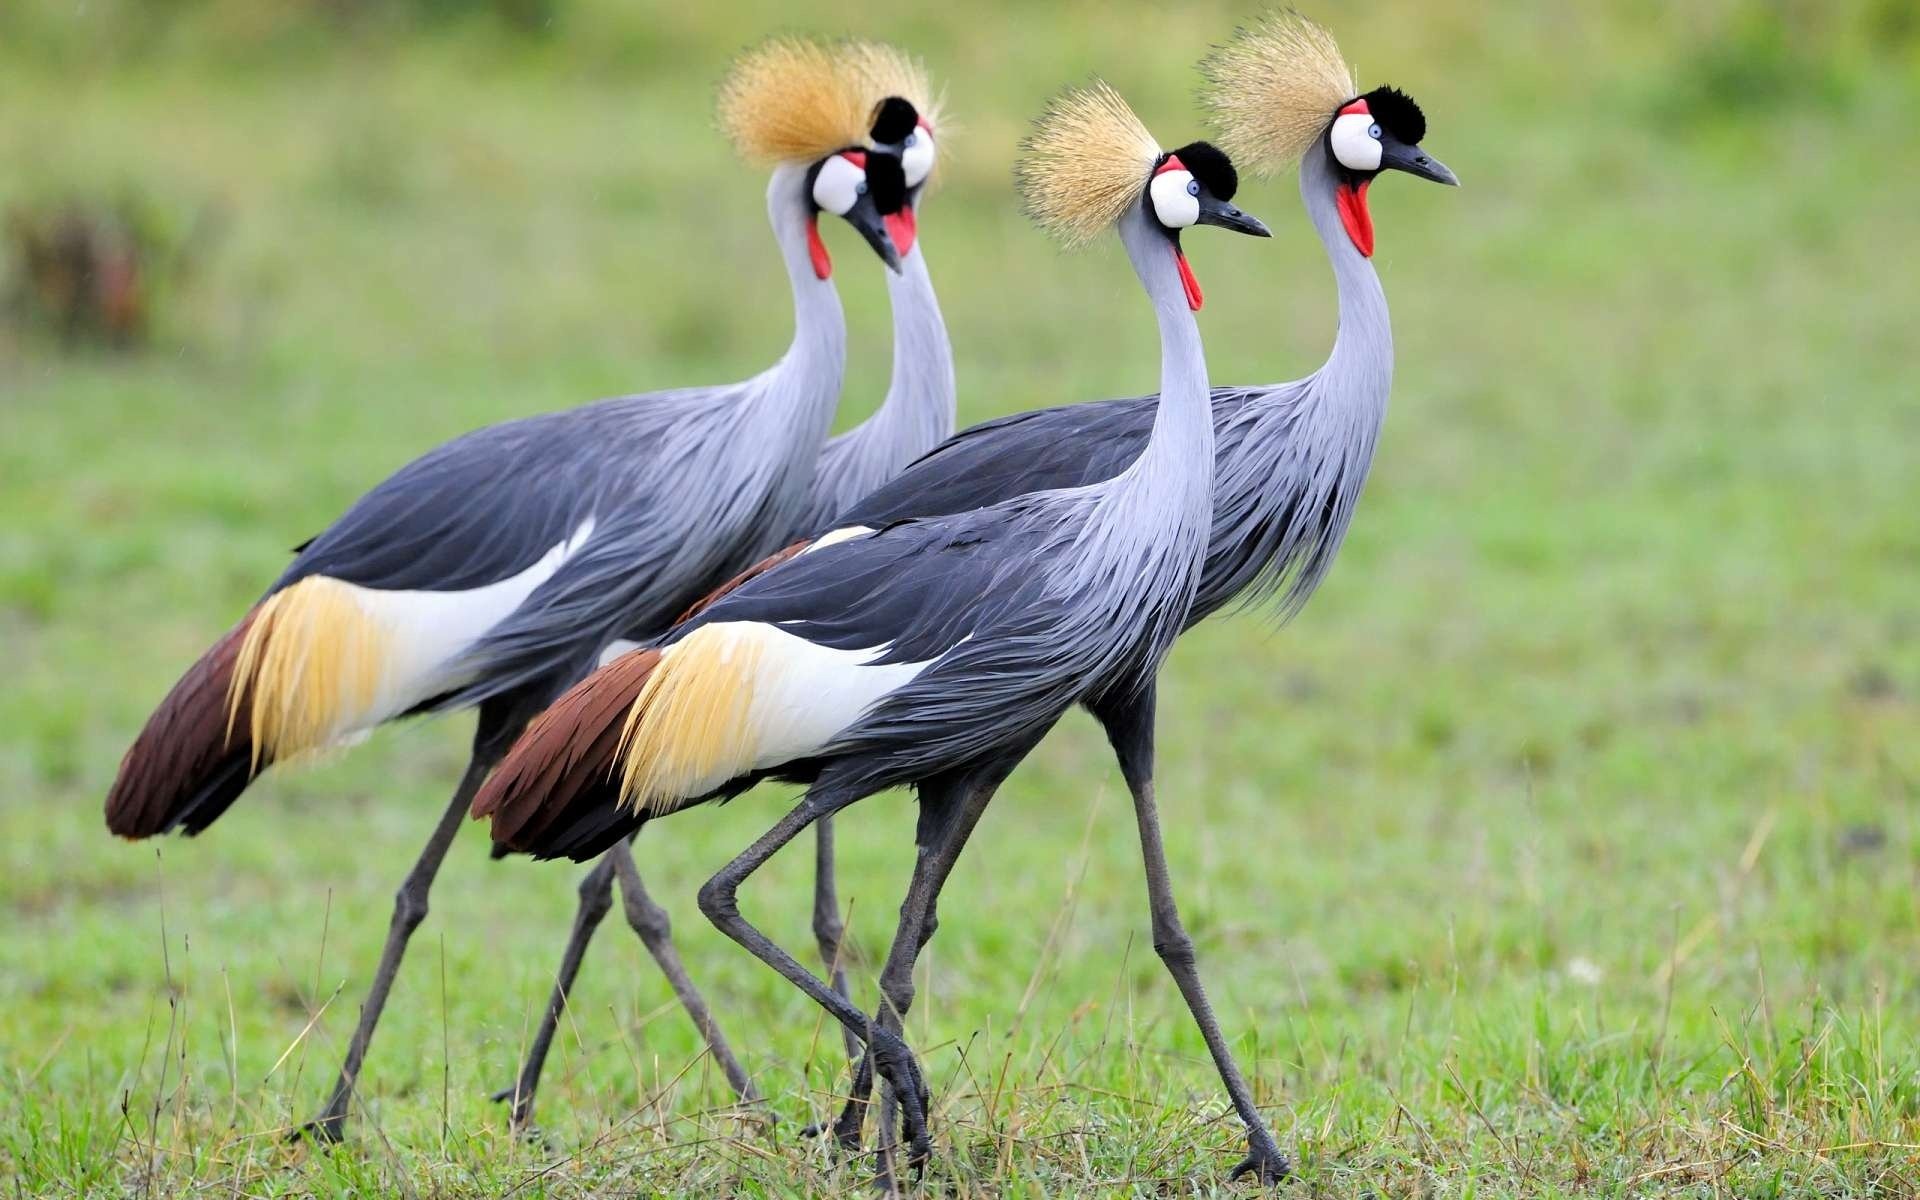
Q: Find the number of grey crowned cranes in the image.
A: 4